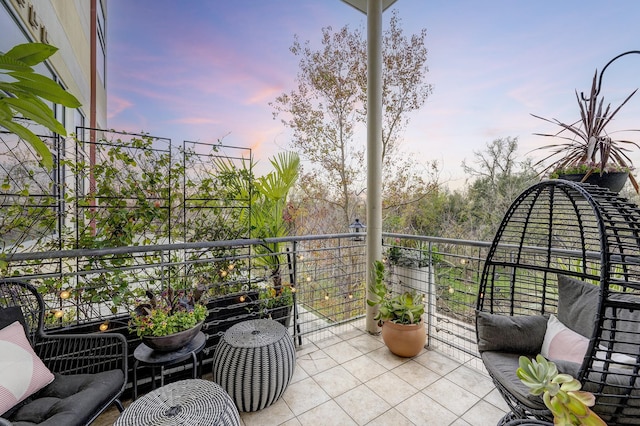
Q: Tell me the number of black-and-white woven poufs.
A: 2